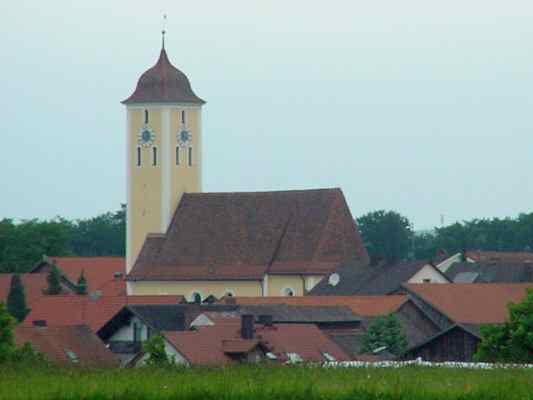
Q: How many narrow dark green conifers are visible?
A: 3